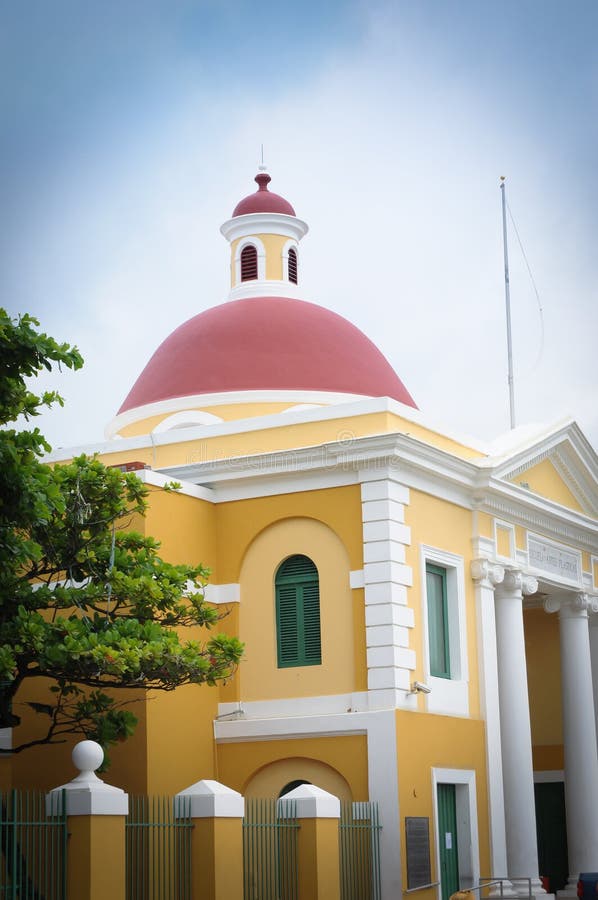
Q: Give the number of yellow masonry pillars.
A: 3